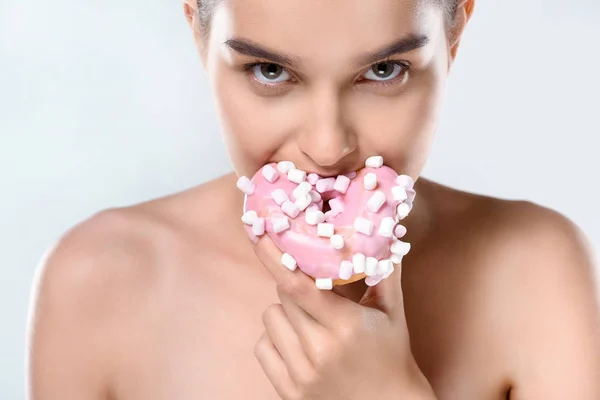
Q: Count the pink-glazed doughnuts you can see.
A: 1